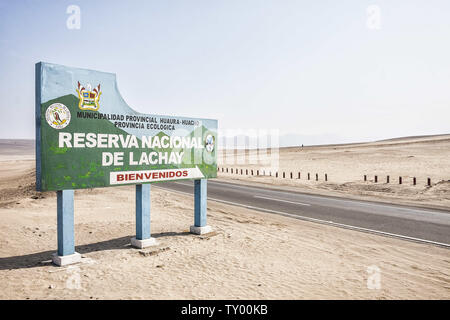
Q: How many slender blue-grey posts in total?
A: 3